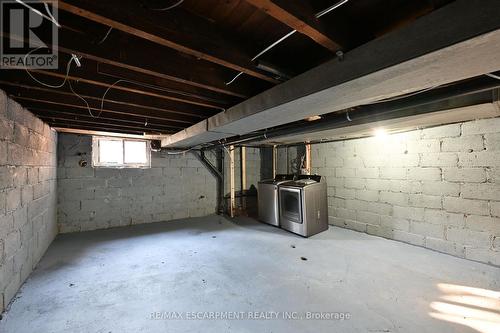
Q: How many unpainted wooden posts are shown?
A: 4